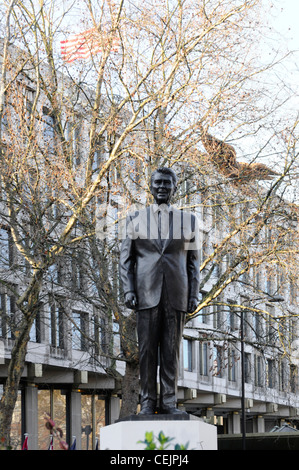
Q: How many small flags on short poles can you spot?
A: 4